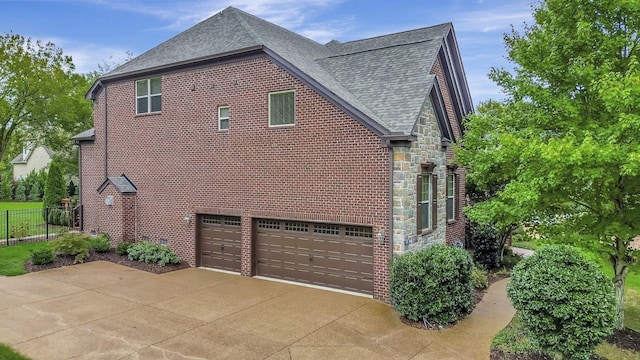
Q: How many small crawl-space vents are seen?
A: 3